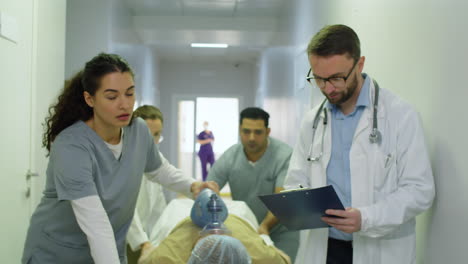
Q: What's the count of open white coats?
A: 1